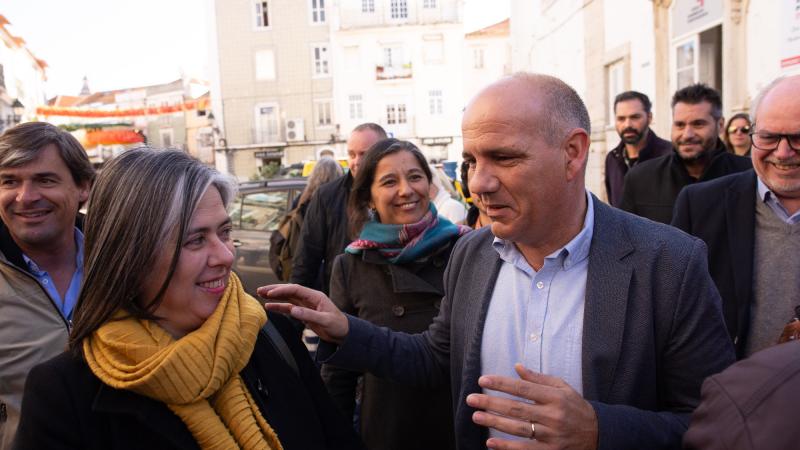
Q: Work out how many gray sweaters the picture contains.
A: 1